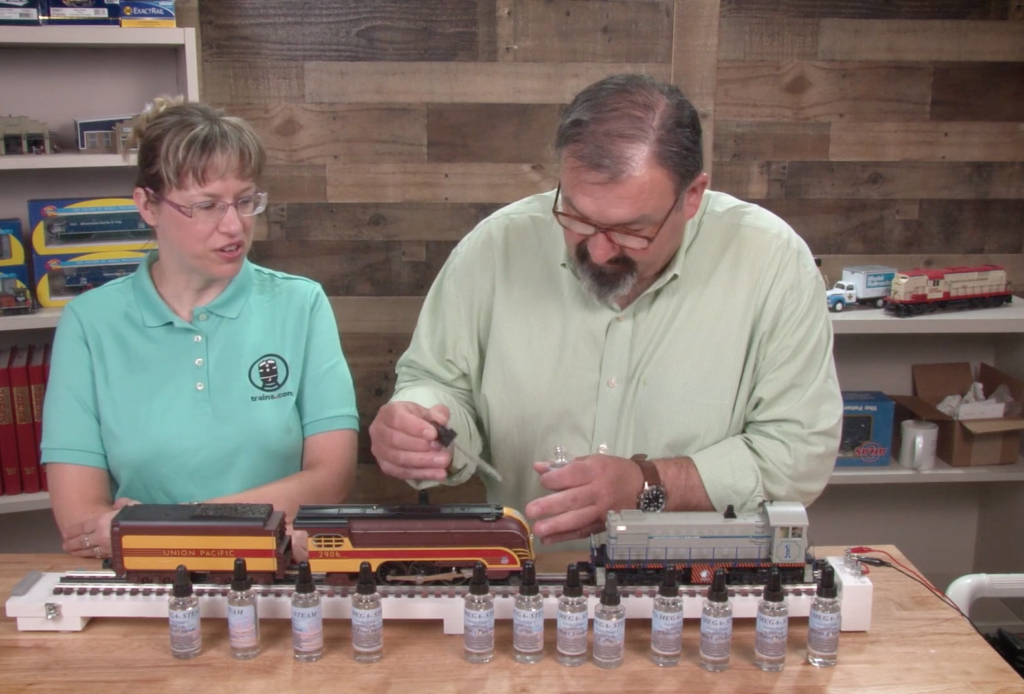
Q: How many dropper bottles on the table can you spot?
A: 12